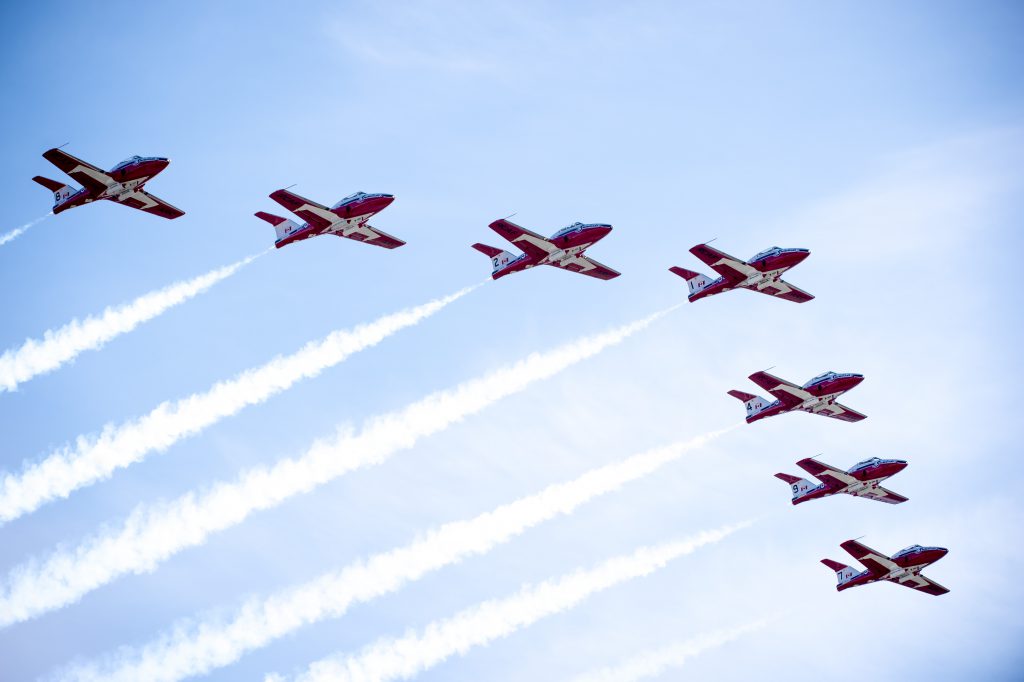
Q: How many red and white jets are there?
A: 7